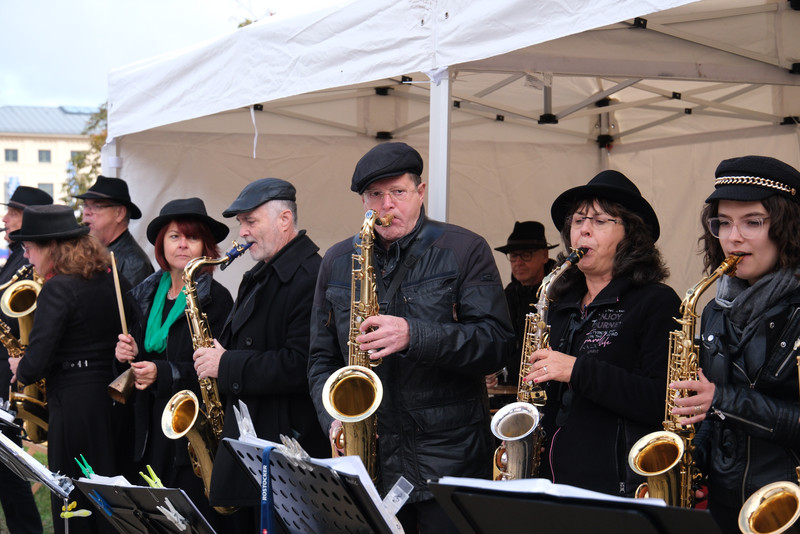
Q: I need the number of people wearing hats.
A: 9